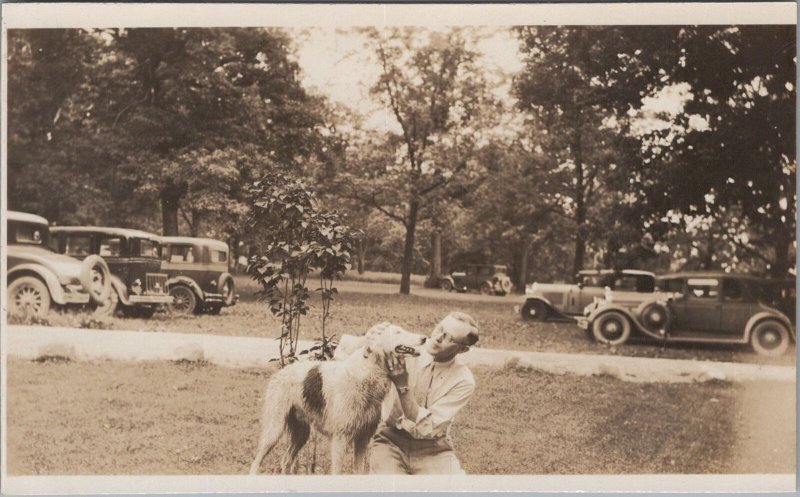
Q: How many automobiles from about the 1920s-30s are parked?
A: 6